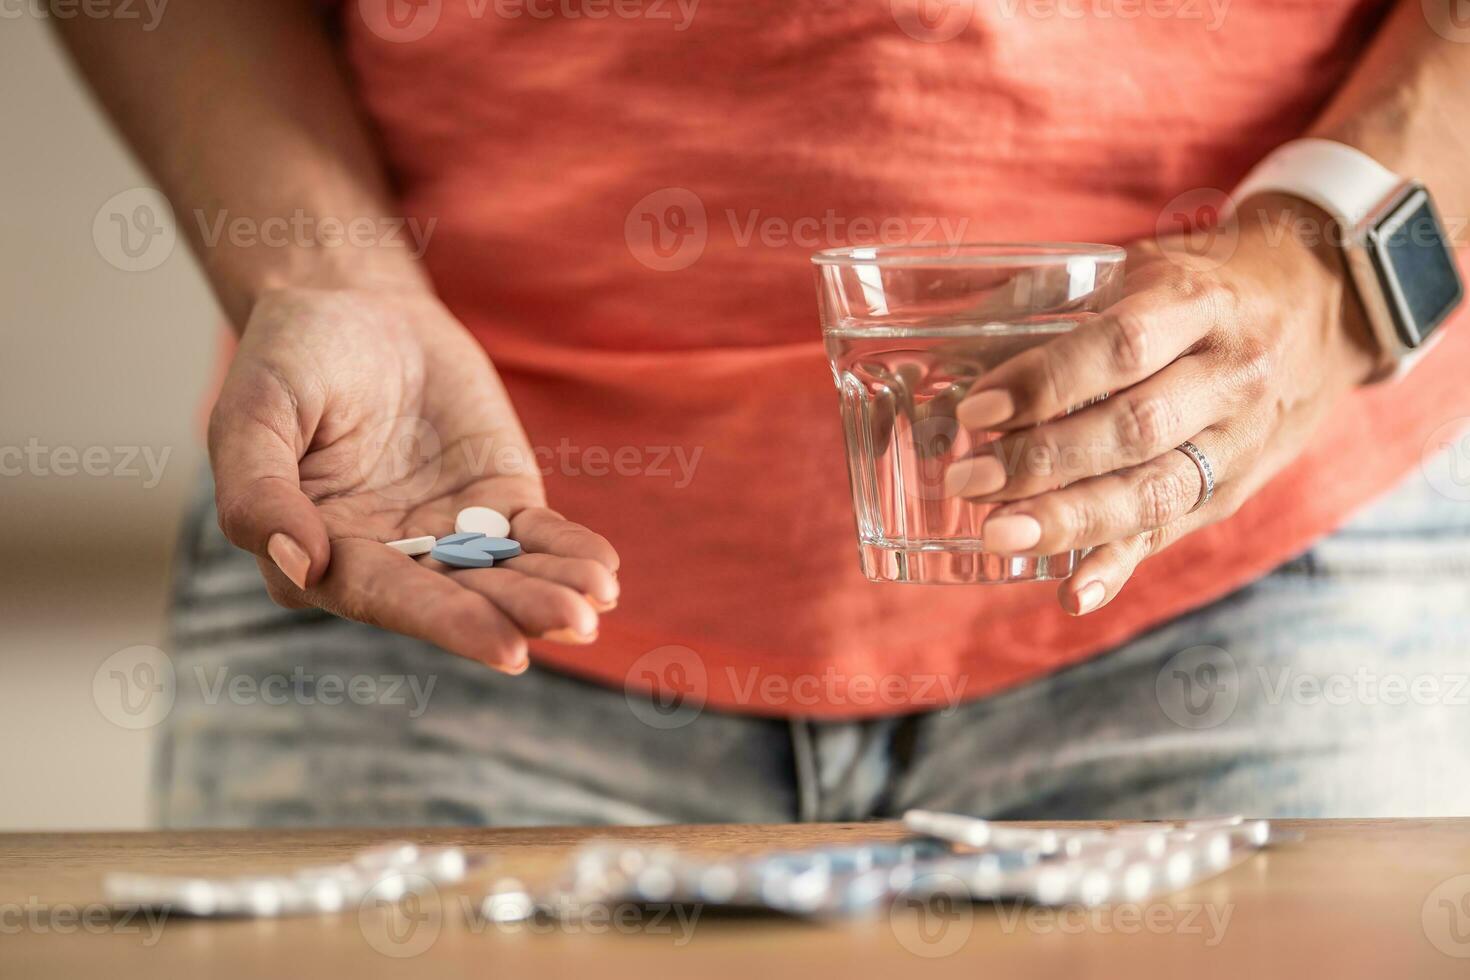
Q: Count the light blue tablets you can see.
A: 3